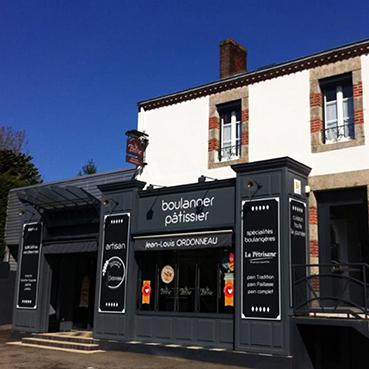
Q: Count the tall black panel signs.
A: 4